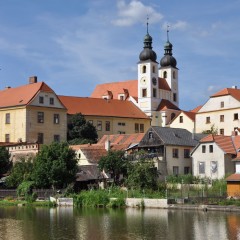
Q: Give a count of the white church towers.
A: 2